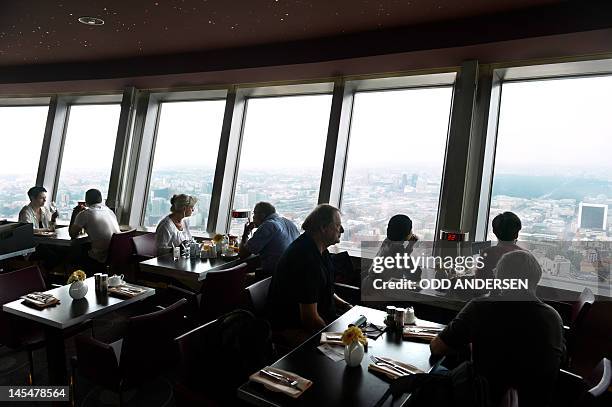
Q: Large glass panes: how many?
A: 6